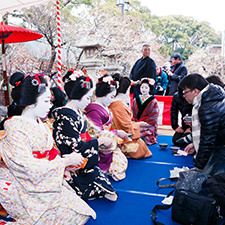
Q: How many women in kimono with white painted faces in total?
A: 5